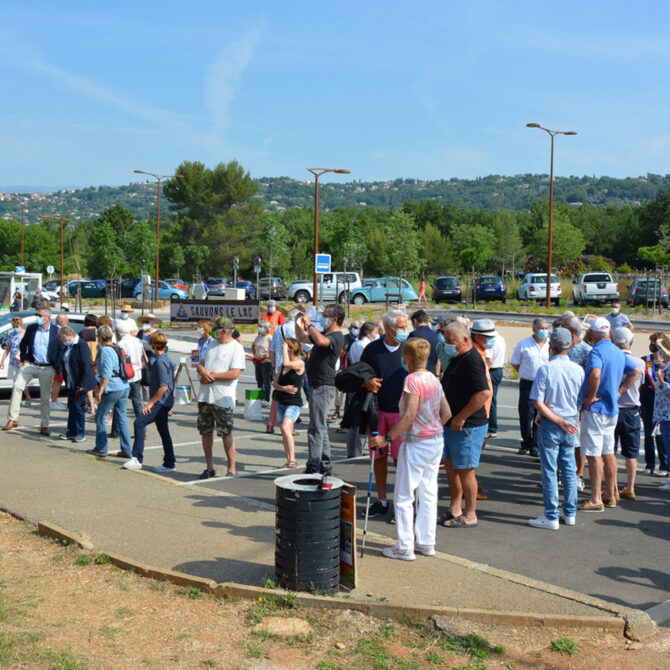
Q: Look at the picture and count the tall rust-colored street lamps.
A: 5